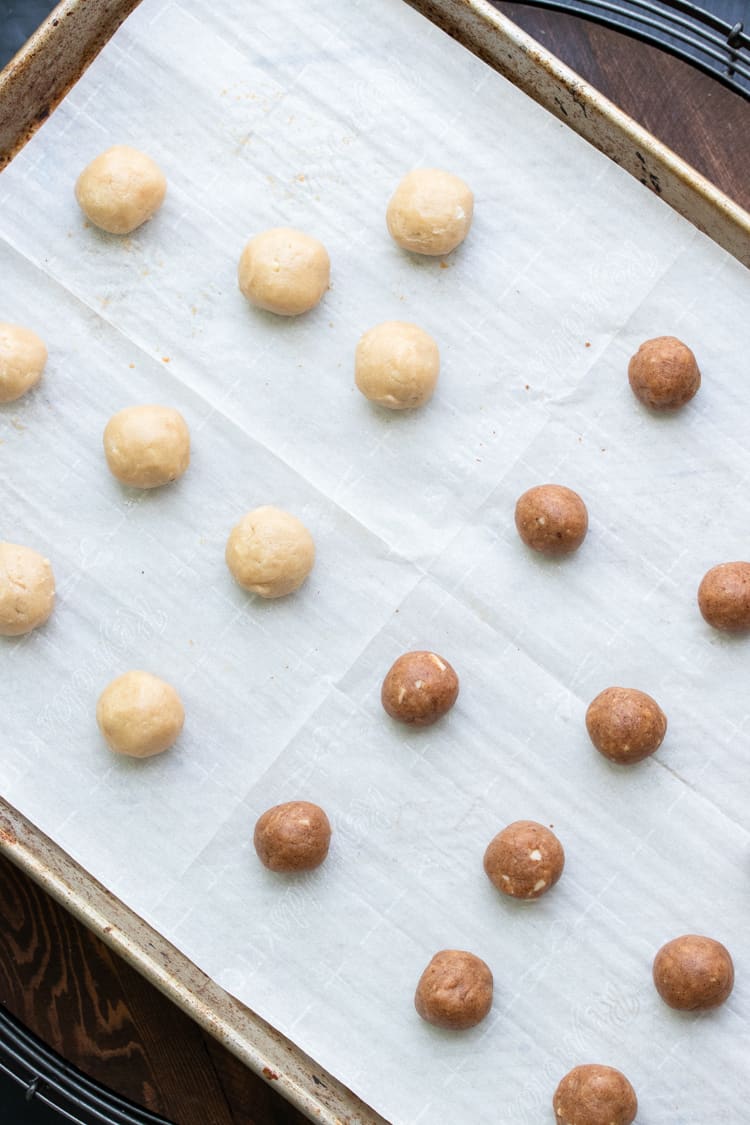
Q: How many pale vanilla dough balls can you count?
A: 9